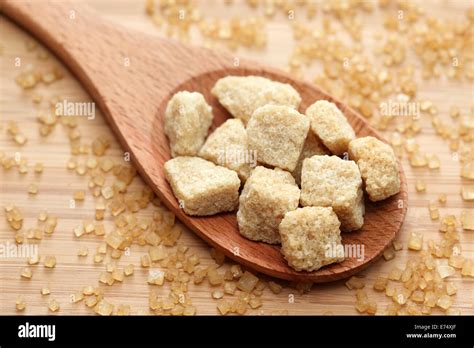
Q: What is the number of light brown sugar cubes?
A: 11